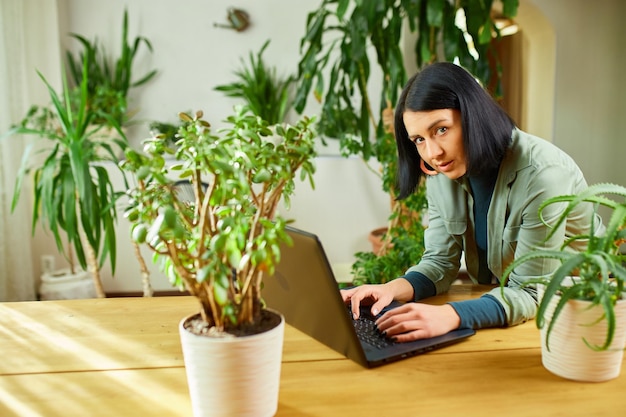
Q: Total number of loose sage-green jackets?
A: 1